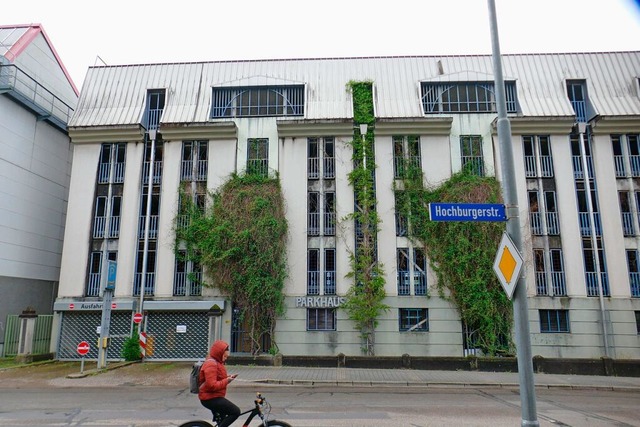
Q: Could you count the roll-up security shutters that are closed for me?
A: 2